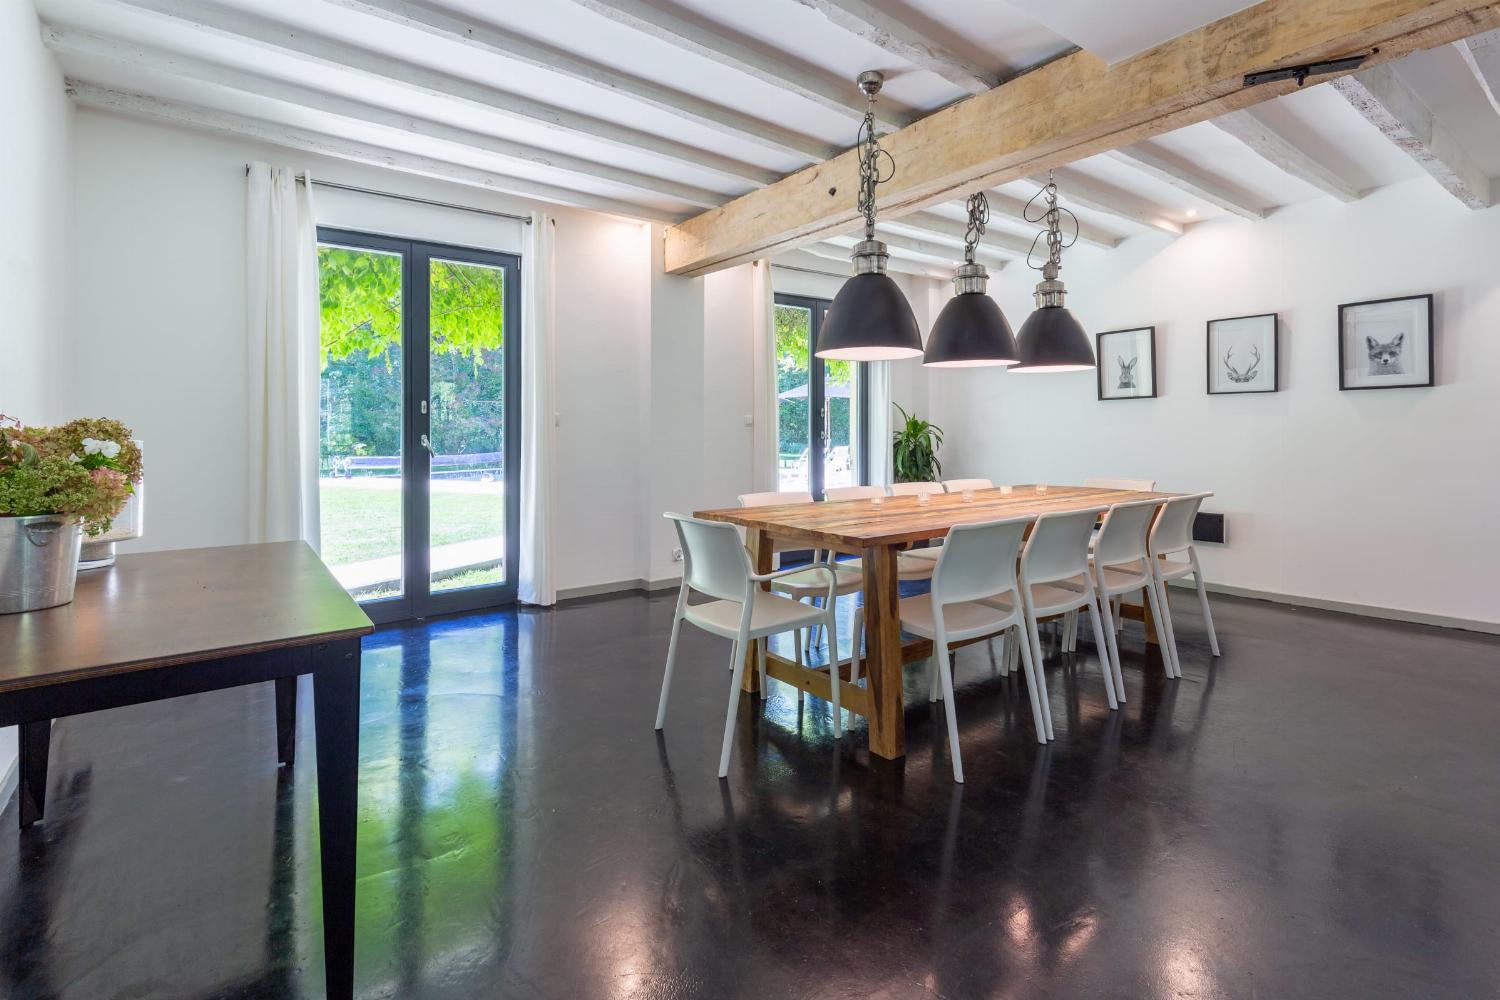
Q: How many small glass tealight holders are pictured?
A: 5